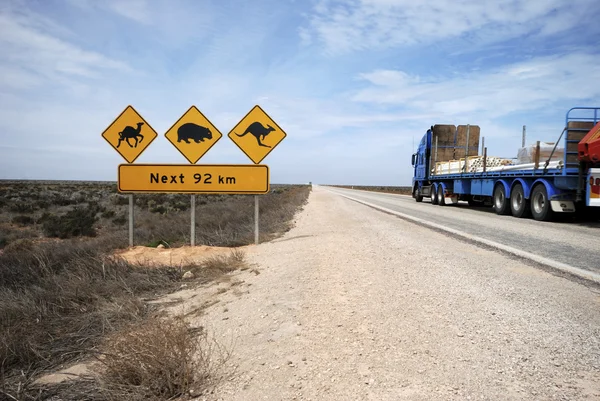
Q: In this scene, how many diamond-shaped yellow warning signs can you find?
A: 3